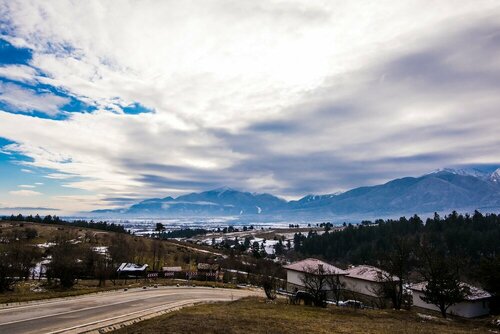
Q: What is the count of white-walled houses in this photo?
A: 3